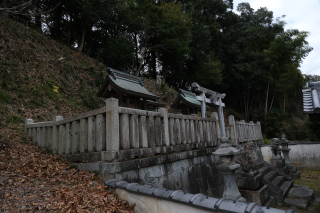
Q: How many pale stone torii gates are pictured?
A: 1